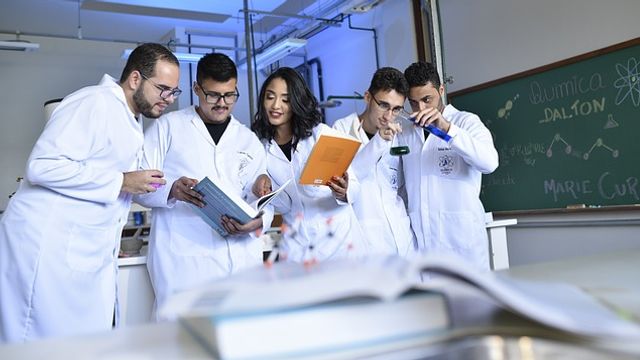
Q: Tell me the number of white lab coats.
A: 5